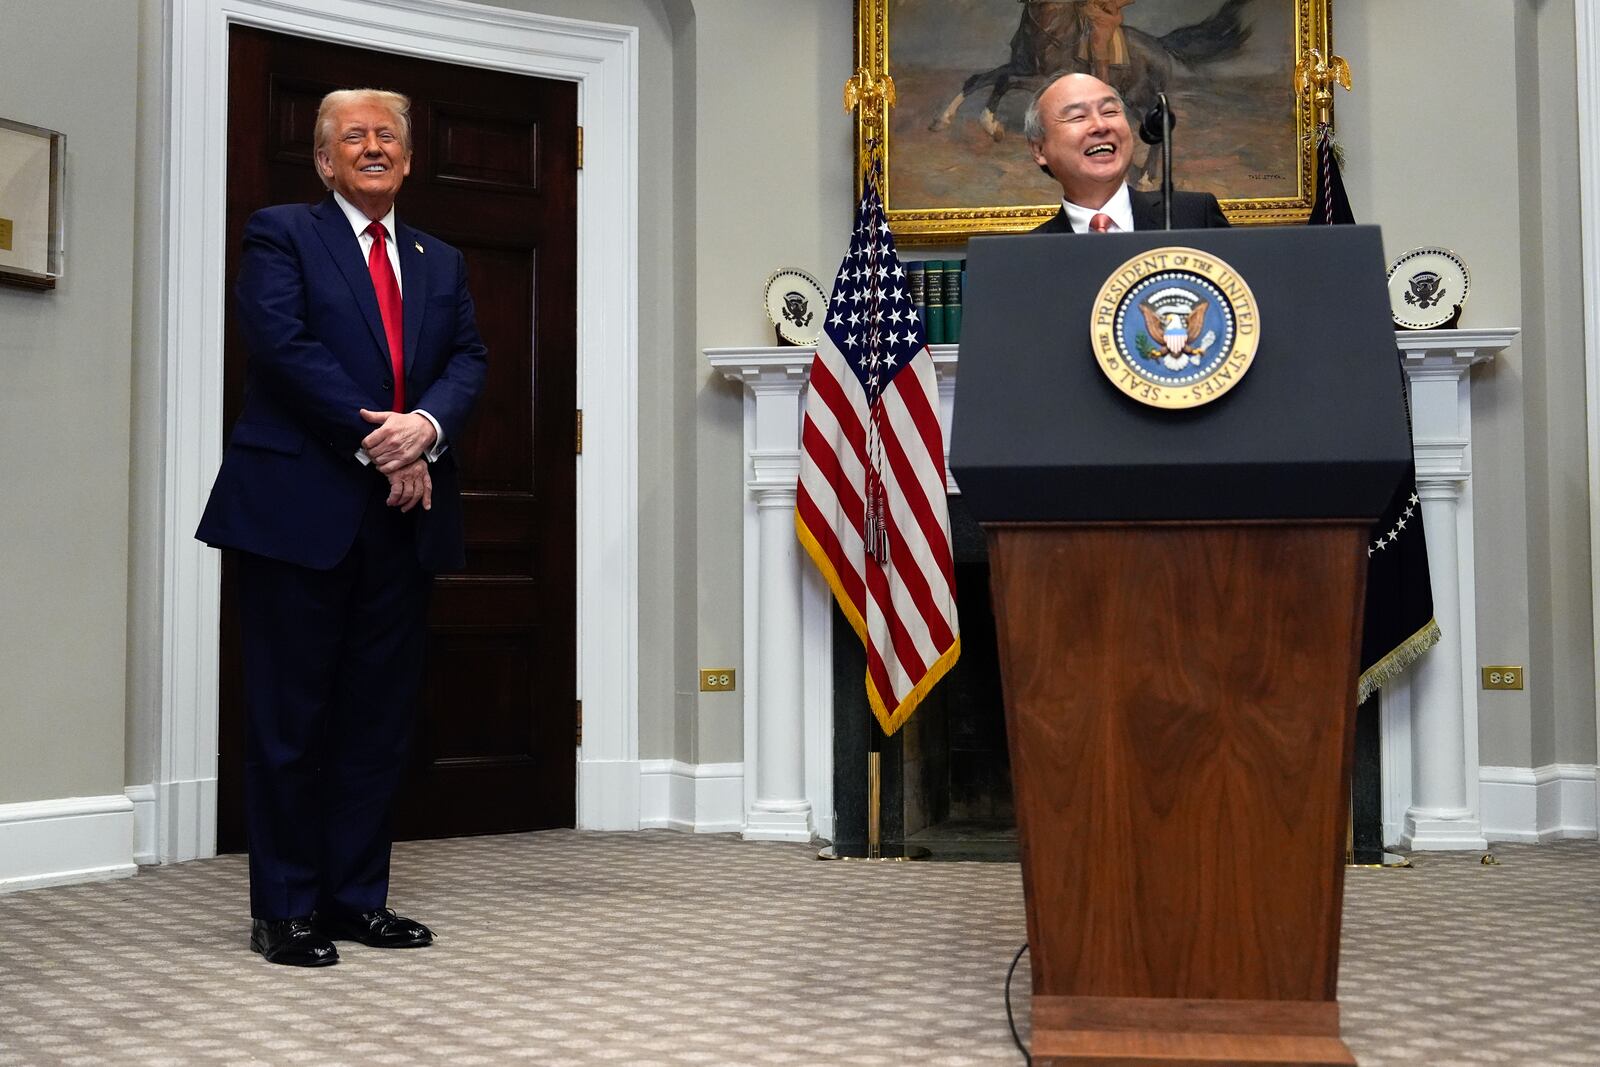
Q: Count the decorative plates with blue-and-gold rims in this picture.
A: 2